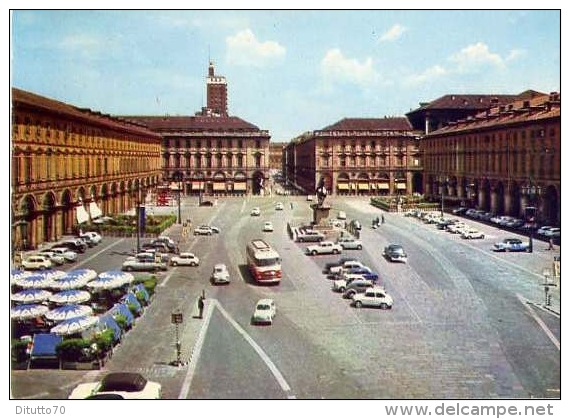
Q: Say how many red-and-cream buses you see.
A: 1